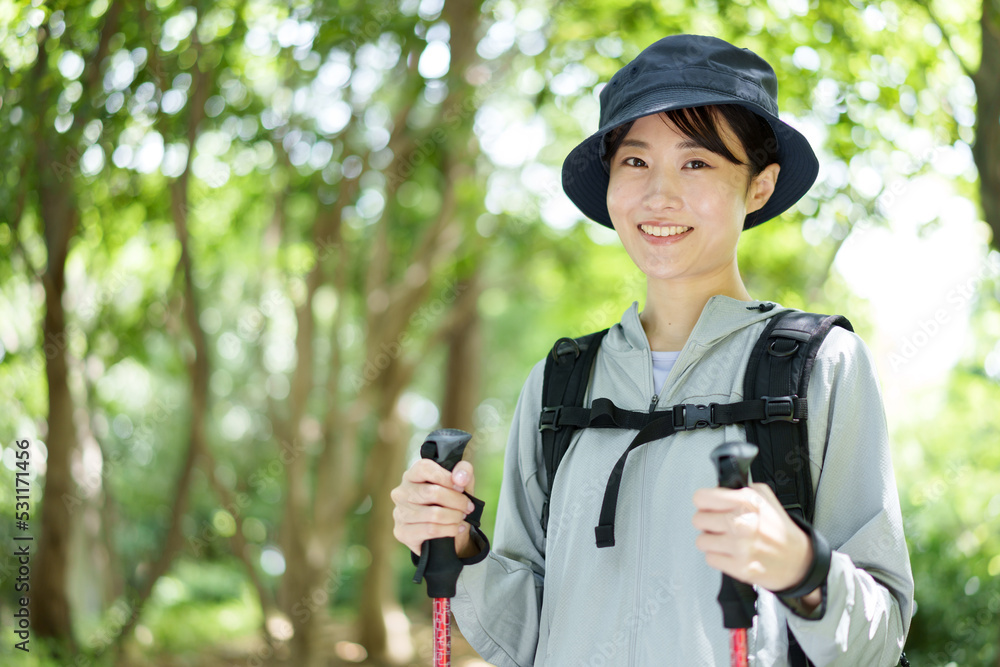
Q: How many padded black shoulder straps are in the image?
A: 2